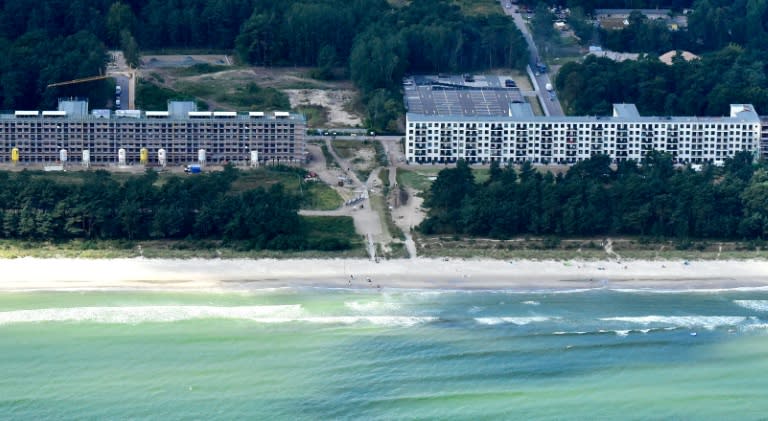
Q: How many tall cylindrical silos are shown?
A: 8